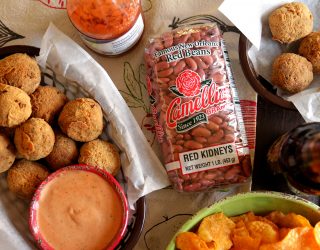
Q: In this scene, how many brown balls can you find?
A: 12